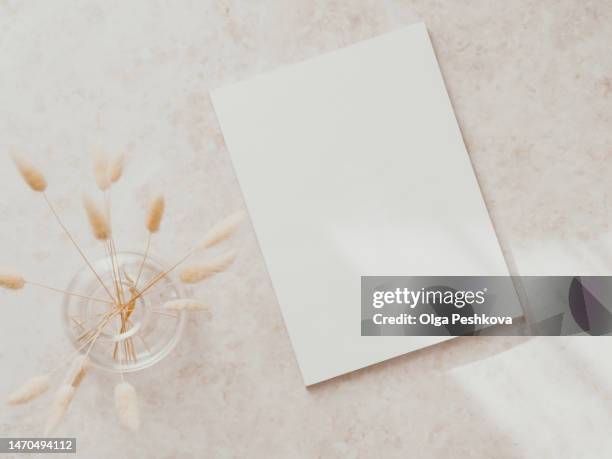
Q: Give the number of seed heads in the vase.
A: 13